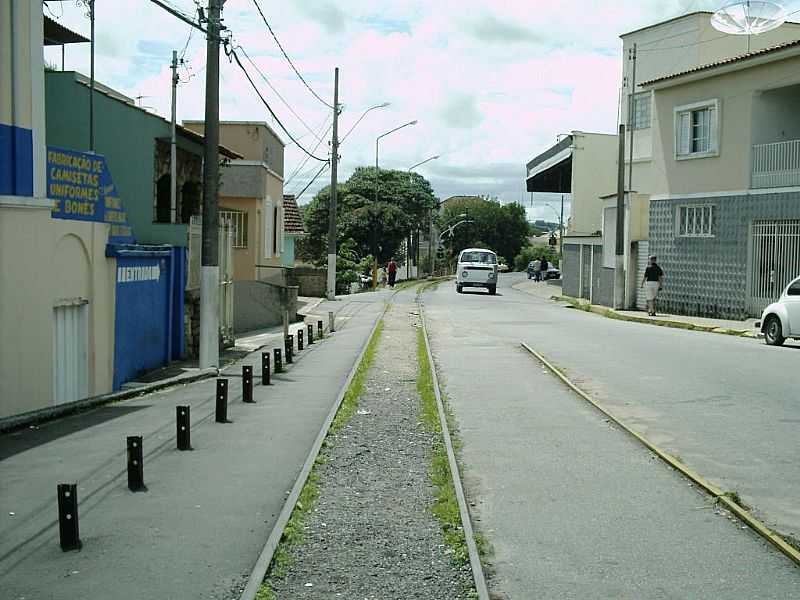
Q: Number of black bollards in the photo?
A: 12